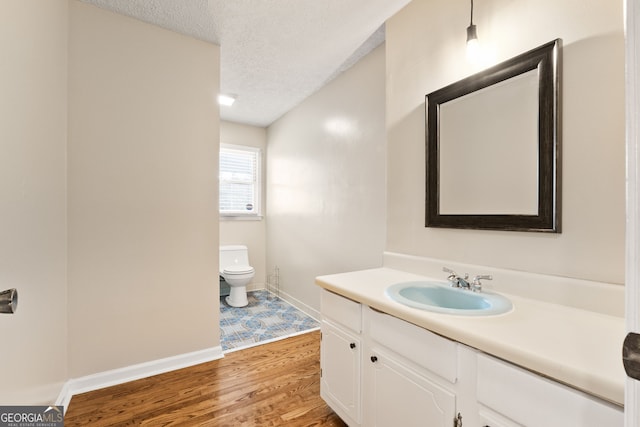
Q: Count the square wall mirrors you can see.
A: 1